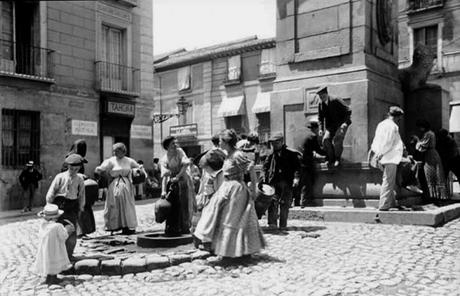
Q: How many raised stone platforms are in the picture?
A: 2